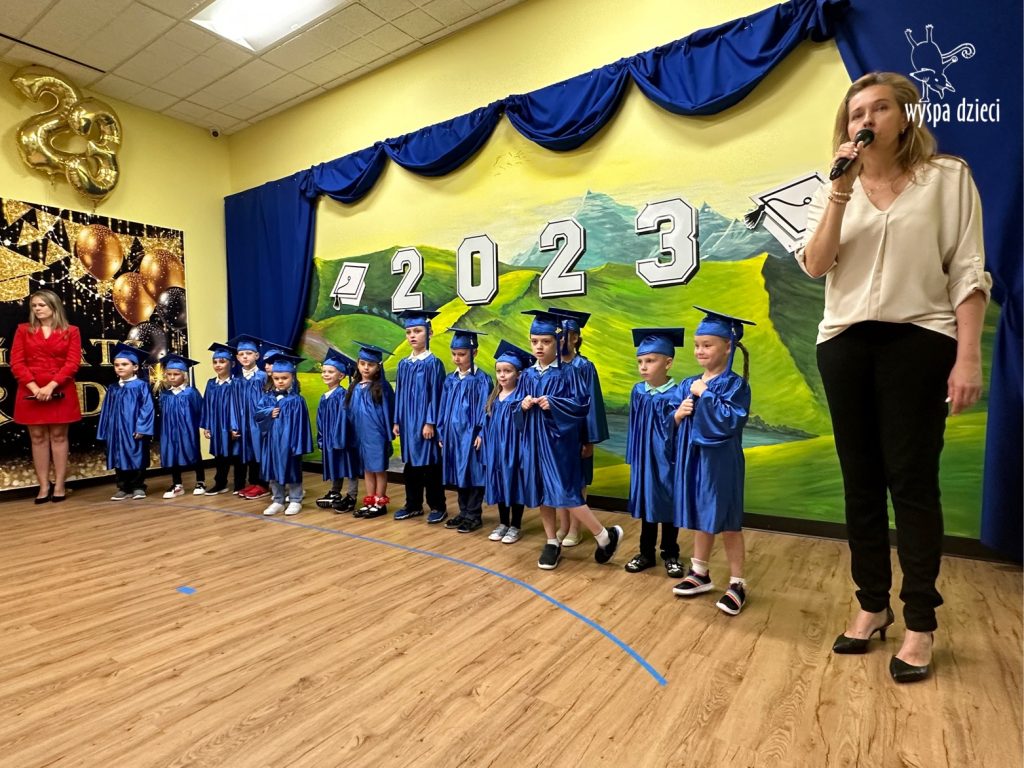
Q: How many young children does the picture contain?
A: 15